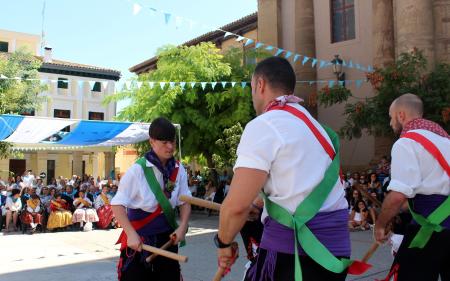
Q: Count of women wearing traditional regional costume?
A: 4